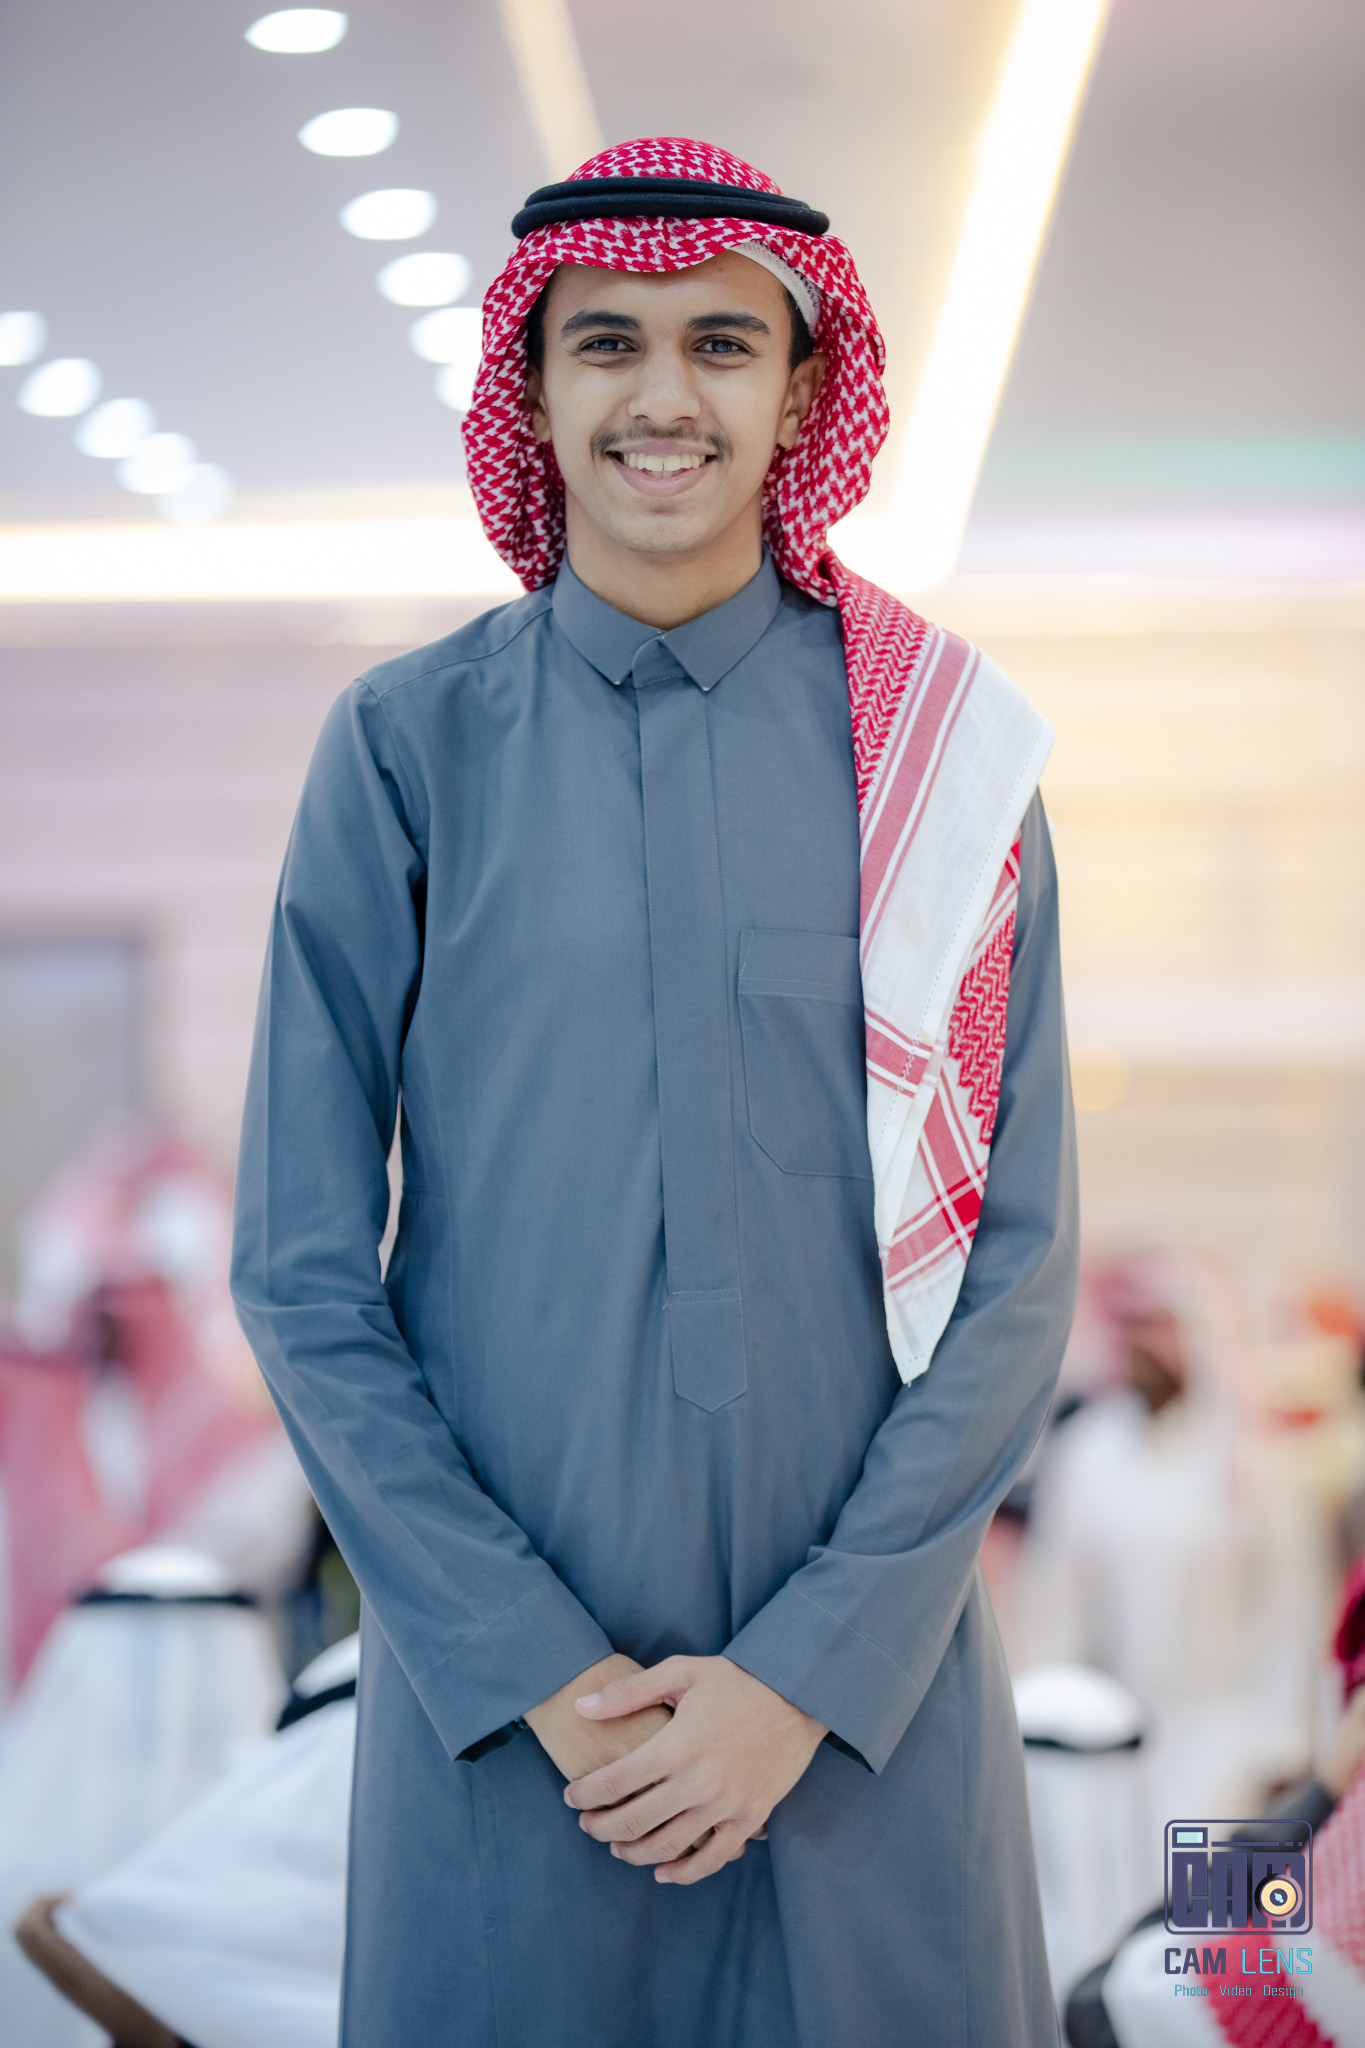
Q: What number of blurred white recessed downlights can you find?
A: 11